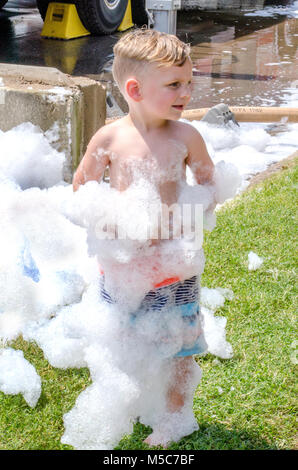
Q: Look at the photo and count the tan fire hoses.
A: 1